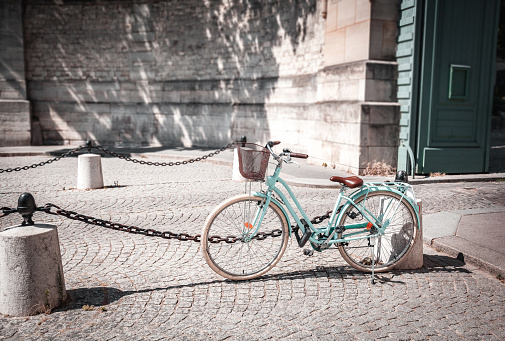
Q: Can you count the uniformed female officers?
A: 0